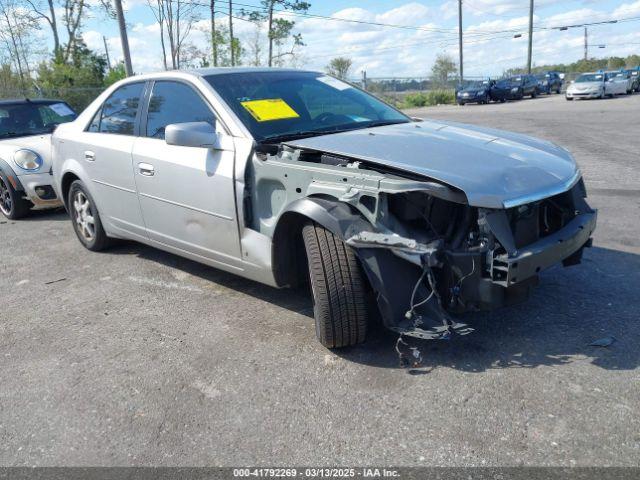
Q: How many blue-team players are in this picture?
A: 0